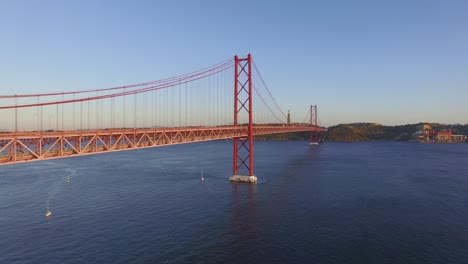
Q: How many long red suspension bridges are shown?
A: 1